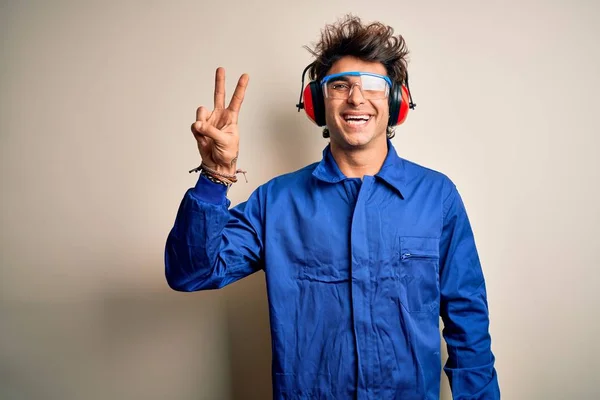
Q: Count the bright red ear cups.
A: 2